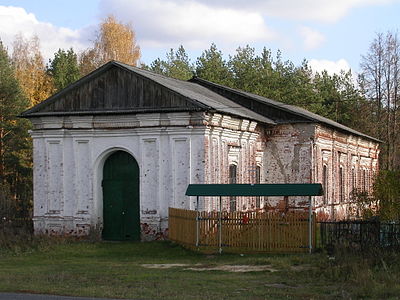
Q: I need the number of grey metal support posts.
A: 3